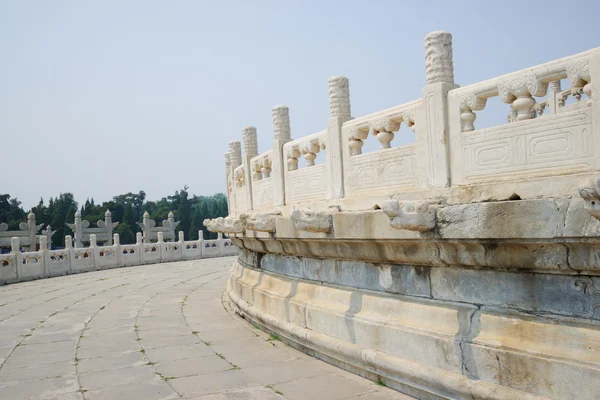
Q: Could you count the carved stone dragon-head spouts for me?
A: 5